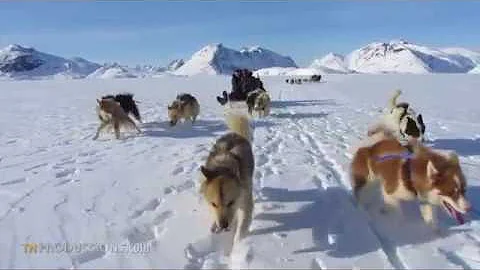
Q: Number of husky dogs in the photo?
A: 7